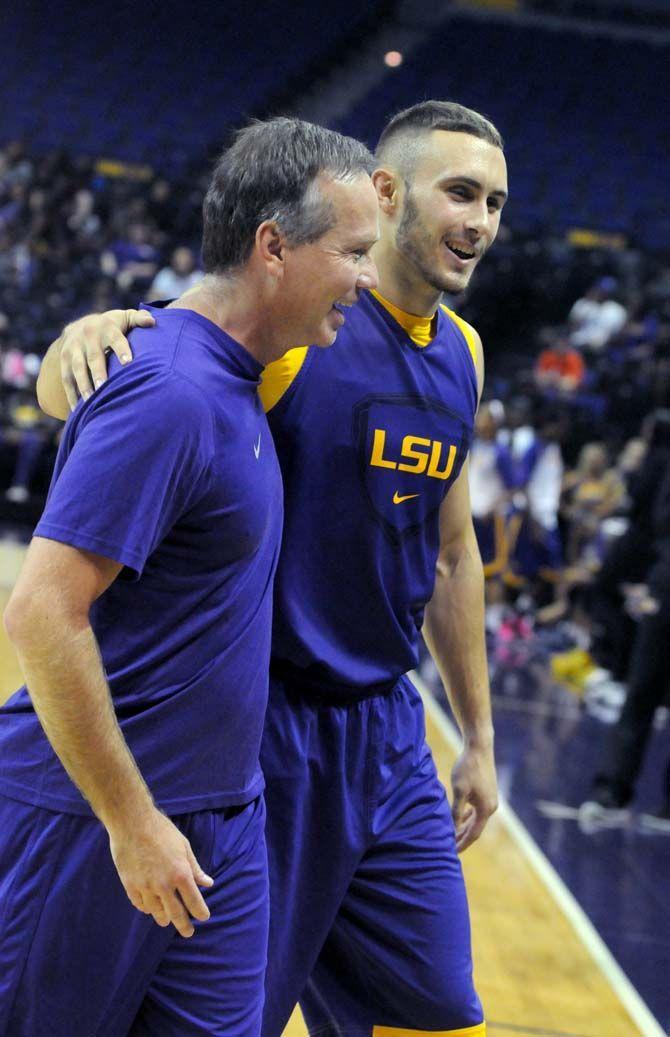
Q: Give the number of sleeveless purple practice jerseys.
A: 1